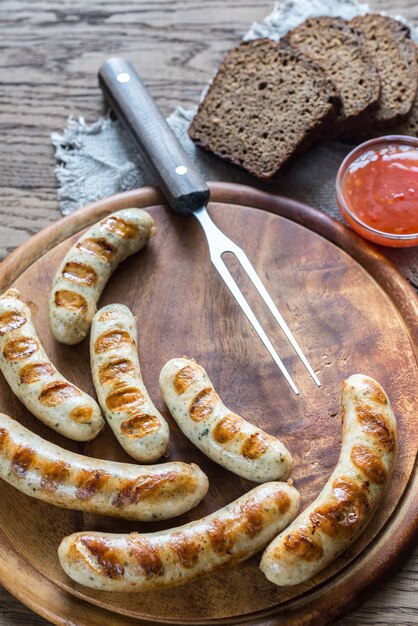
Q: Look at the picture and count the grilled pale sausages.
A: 7